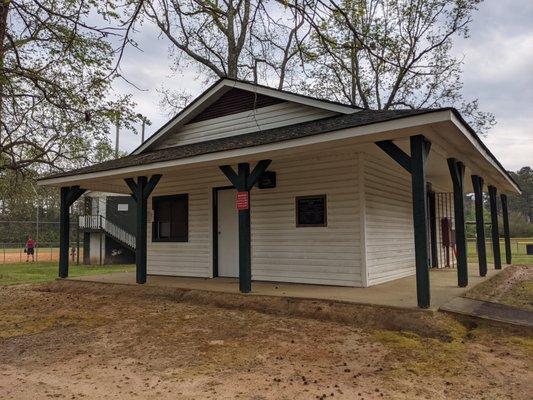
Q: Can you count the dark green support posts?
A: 8